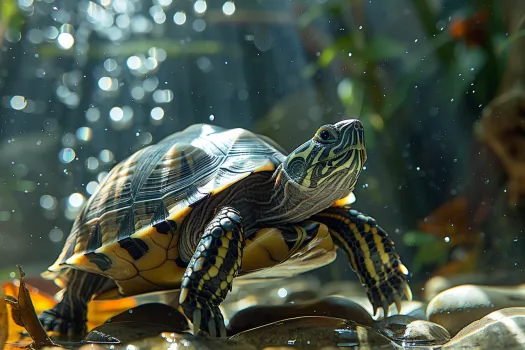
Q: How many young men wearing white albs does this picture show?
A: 0